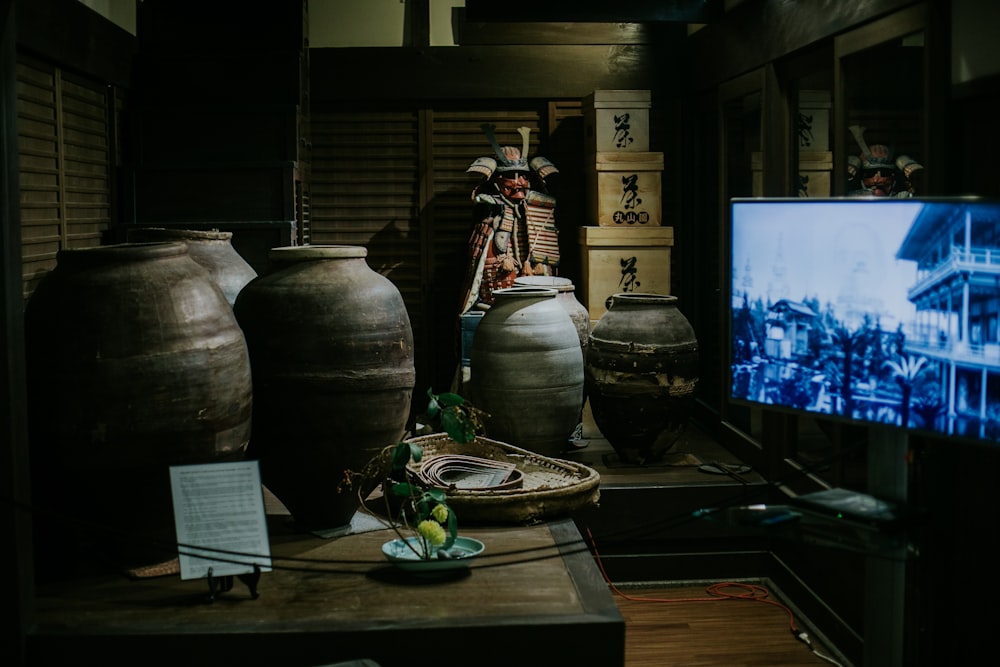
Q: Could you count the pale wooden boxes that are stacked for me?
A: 3